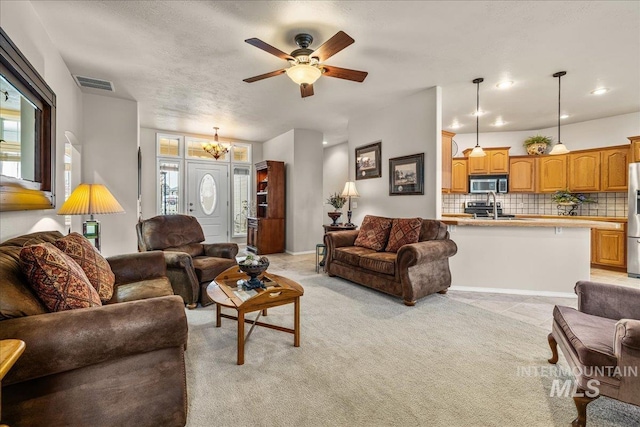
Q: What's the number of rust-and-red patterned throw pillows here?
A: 4